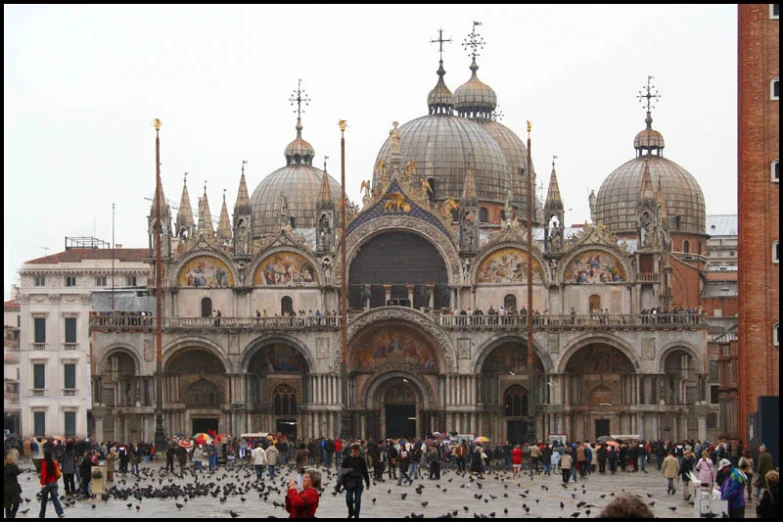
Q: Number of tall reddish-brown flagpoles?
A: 3